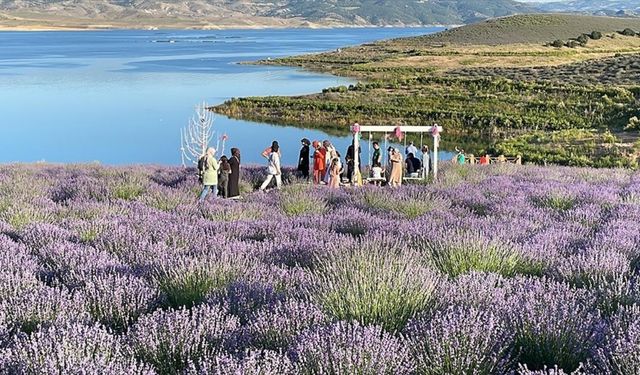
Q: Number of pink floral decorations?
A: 3